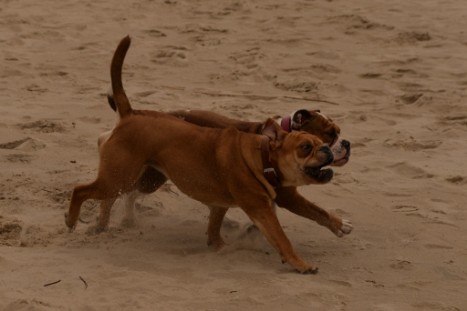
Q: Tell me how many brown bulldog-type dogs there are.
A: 2